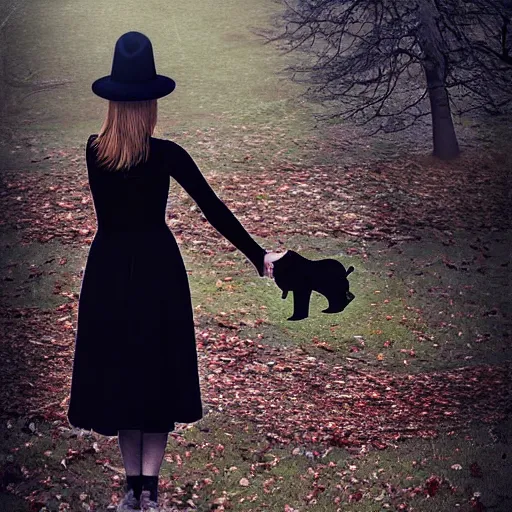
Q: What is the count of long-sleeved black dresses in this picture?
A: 1